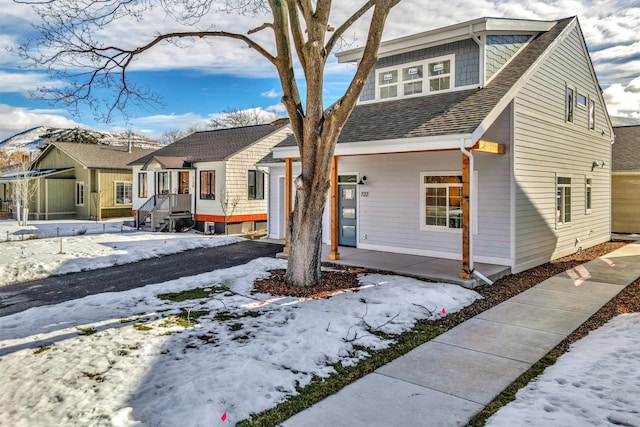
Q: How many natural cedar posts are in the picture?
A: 3